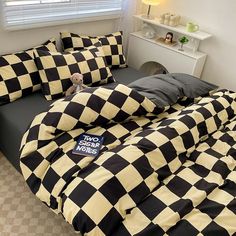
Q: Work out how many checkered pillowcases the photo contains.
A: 3